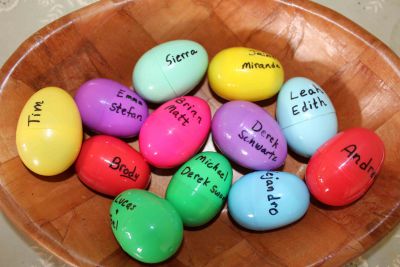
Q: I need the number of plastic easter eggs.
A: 12